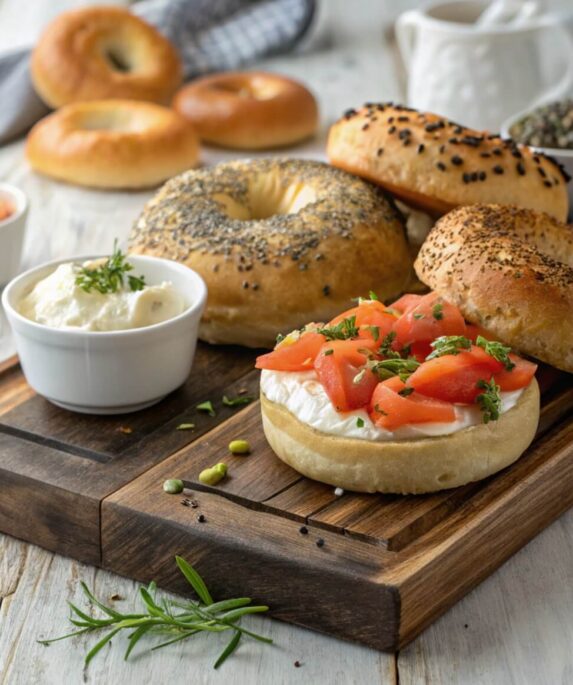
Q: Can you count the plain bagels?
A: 3